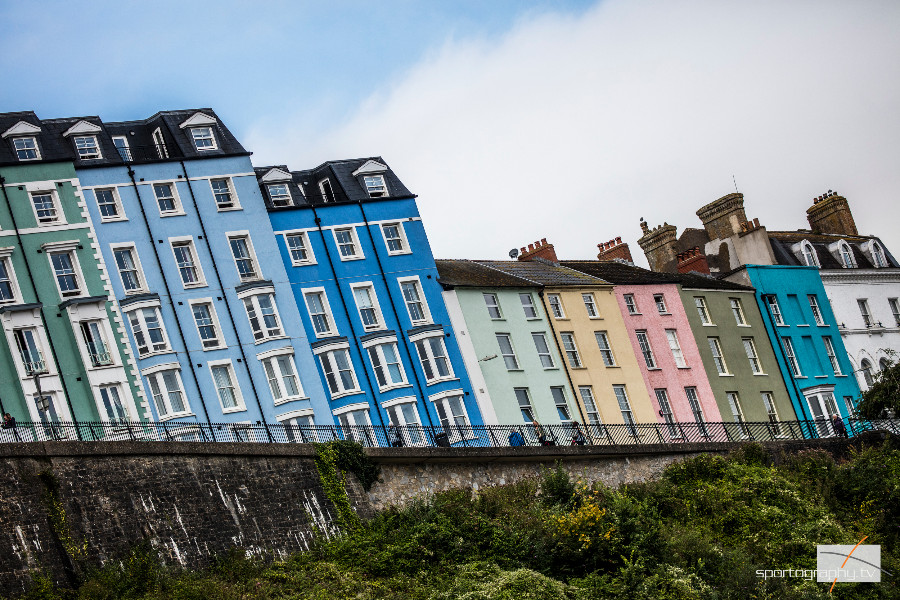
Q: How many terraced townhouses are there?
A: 9